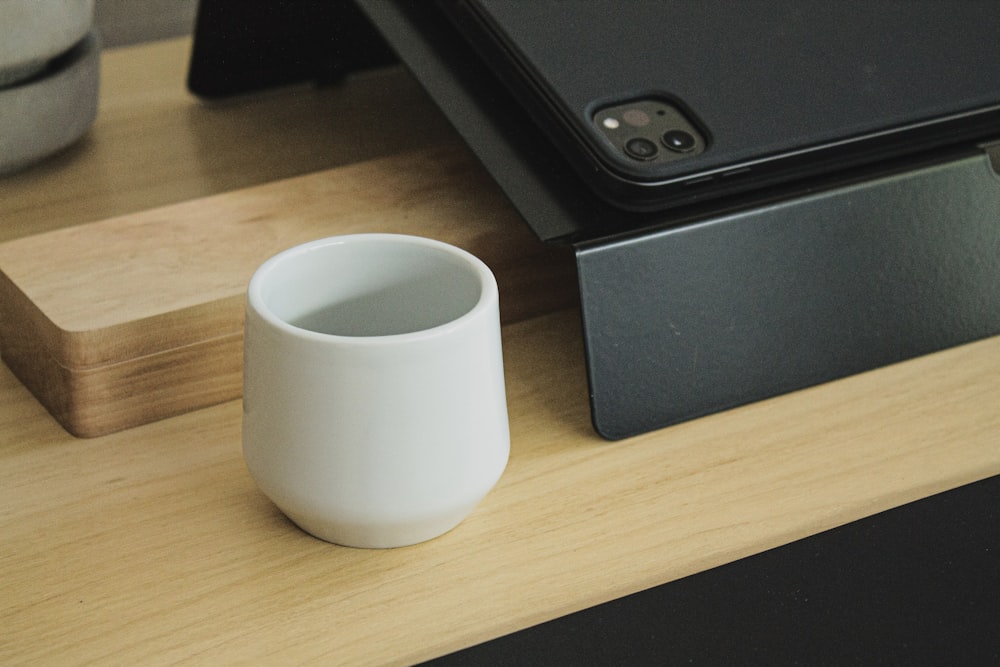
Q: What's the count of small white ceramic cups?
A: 1